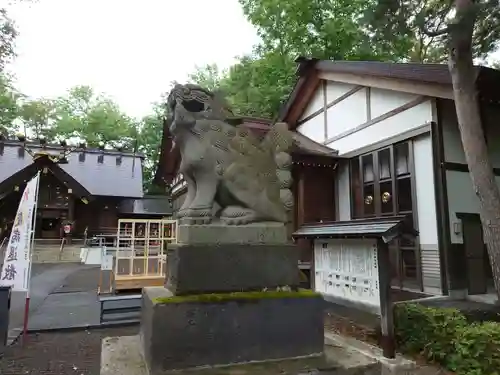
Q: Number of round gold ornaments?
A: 2